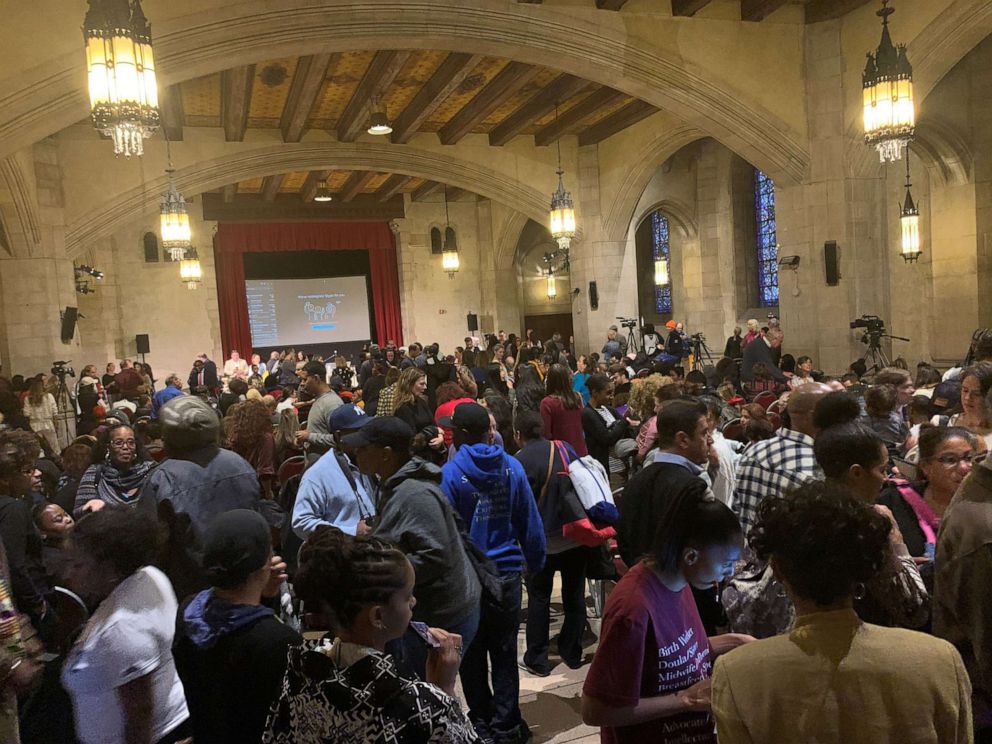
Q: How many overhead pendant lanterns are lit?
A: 9